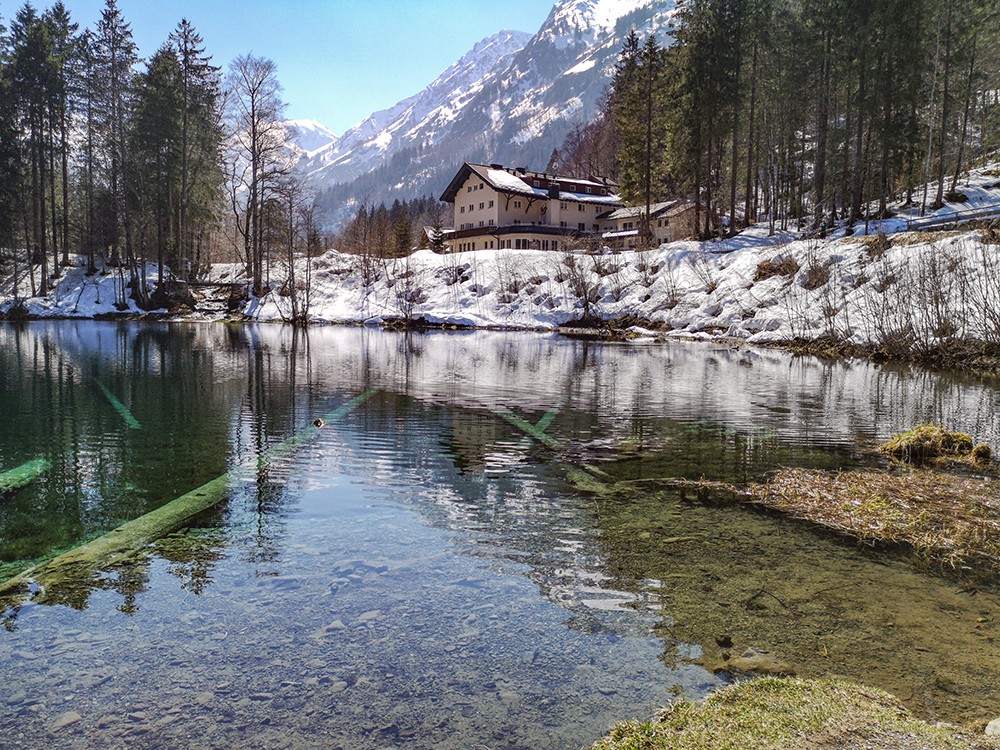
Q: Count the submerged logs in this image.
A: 5